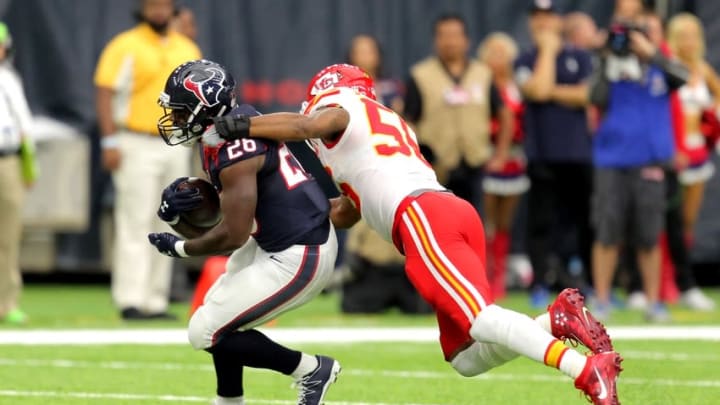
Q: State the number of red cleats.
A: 2